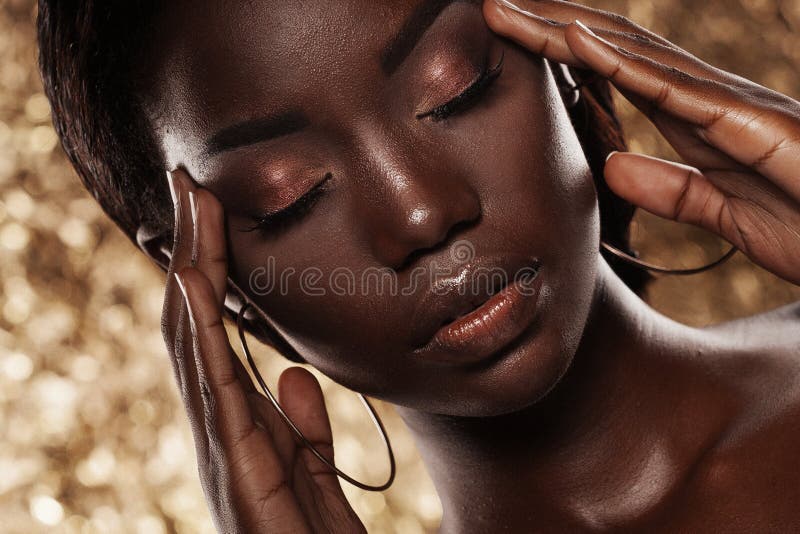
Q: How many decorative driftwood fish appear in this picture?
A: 0